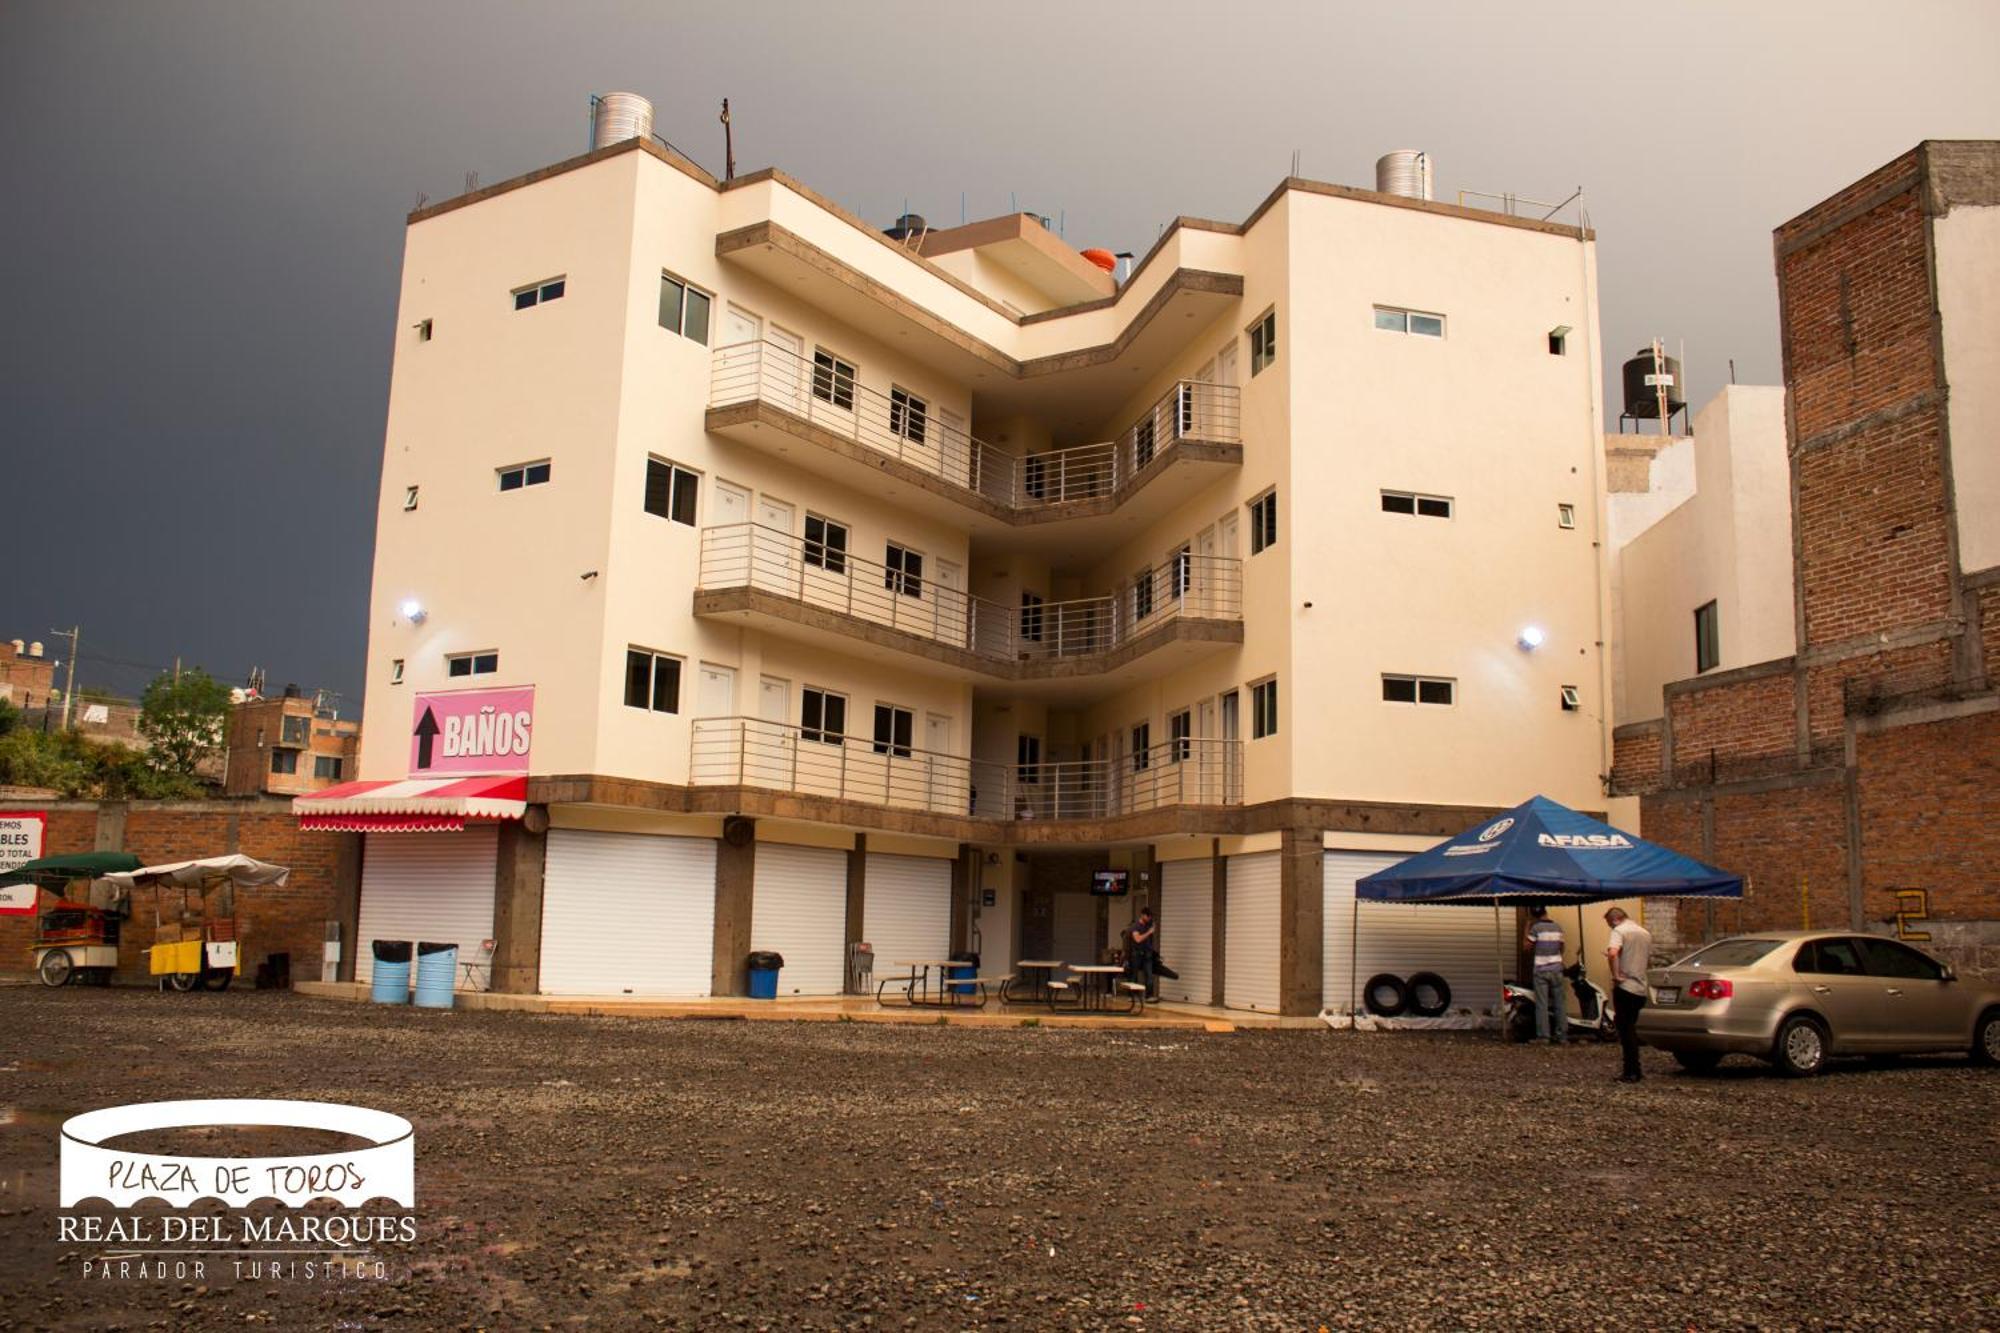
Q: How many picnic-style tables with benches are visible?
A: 3